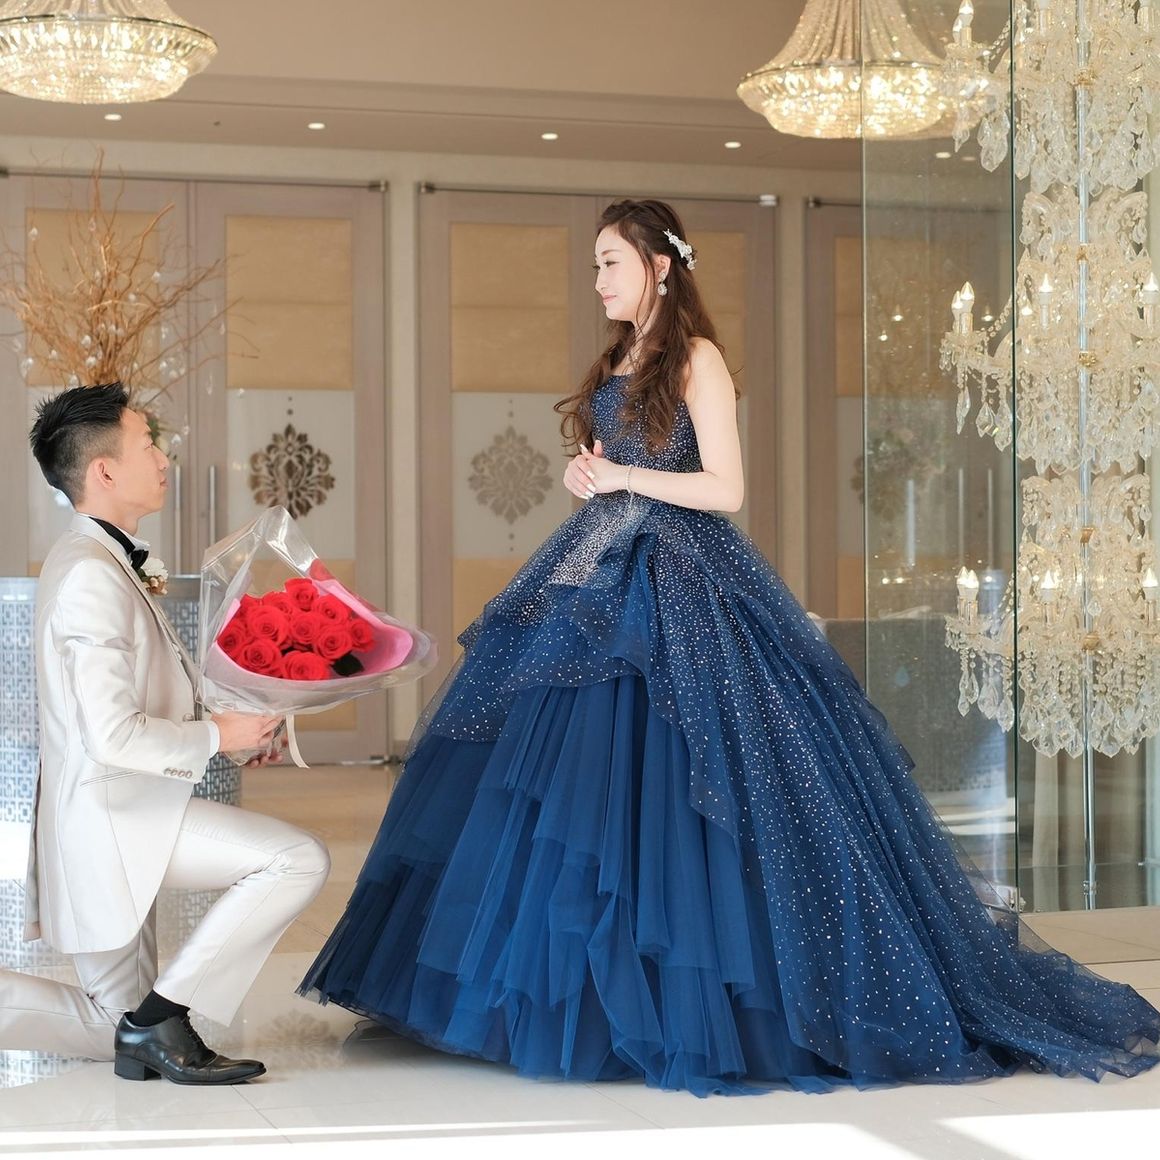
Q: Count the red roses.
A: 11